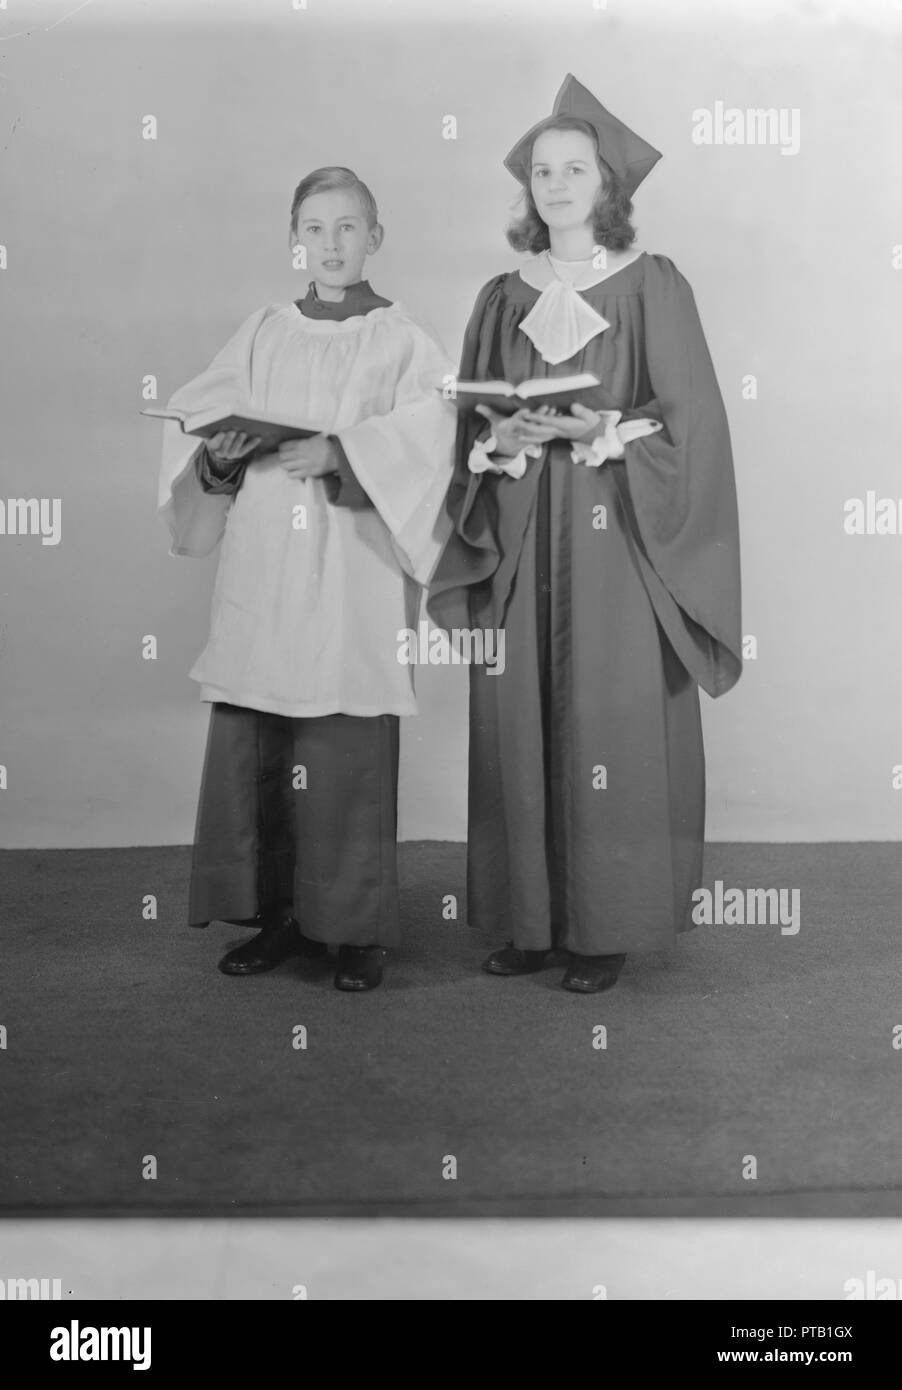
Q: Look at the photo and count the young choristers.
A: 2